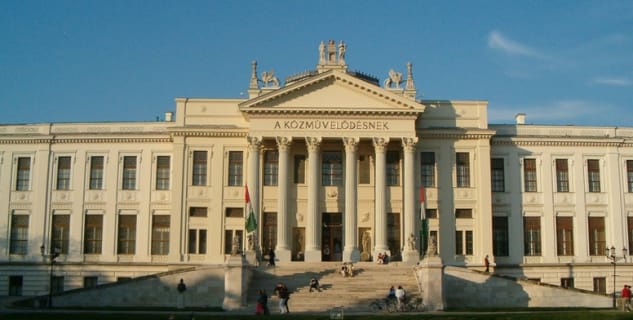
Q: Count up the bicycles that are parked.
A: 2